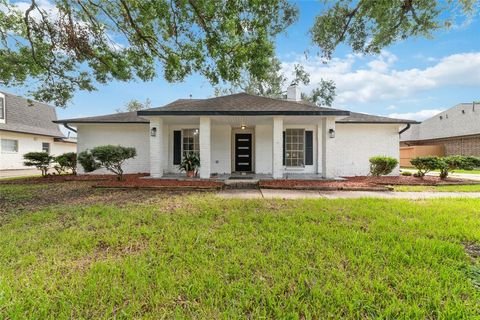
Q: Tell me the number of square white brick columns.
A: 4